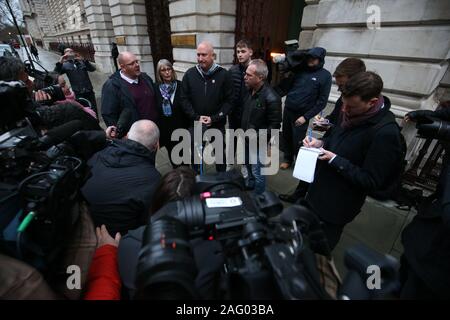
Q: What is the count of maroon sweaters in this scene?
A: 1